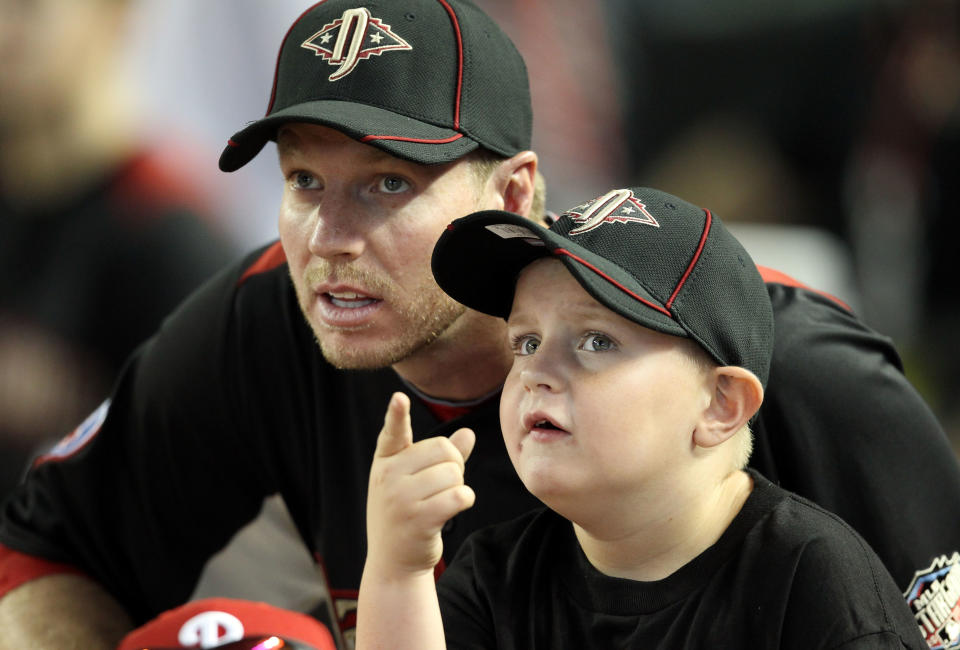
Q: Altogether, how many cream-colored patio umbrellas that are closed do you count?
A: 0